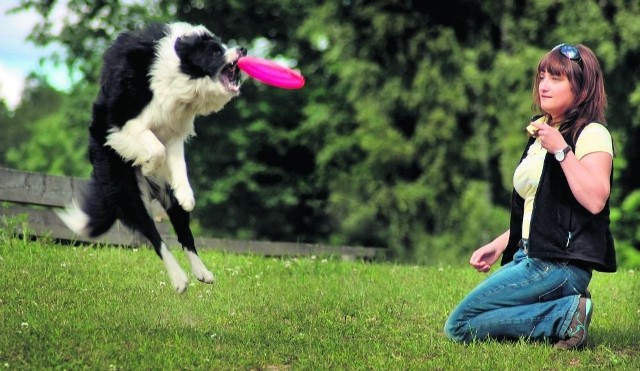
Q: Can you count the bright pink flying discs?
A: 1